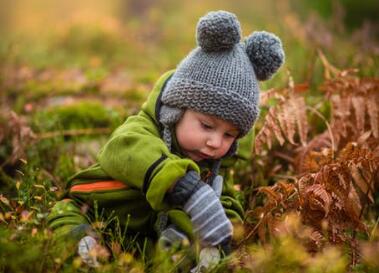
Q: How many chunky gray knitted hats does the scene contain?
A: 1